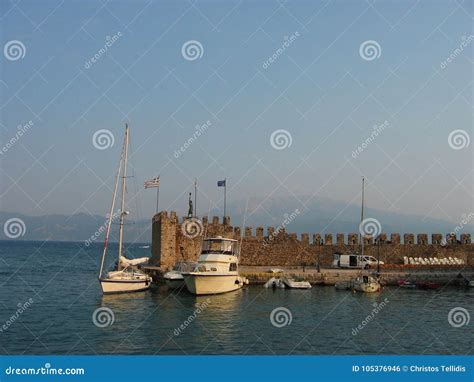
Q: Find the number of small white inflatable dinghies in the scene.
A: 2